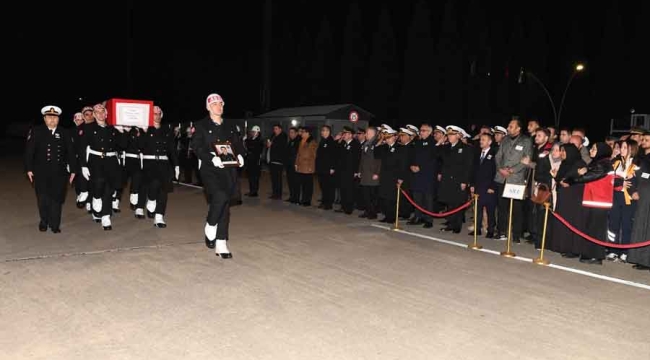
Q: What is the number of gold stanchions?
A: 4